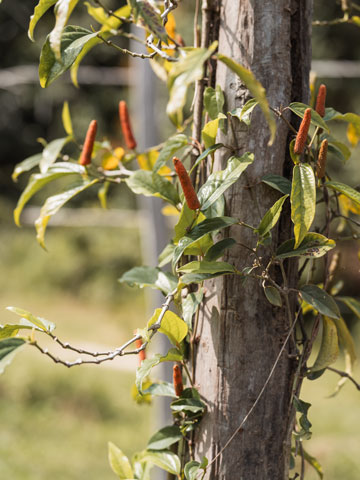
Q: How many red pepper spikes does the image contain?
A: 8